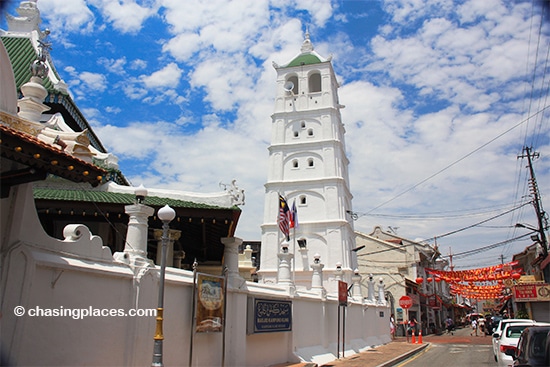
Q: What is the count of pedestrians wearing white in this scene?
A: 3